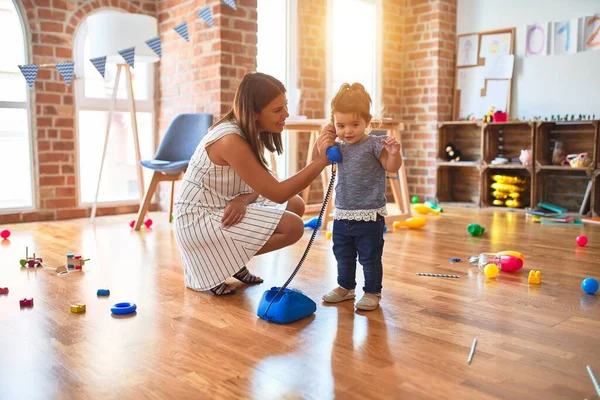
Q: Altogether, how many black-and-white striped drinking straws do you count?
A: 1